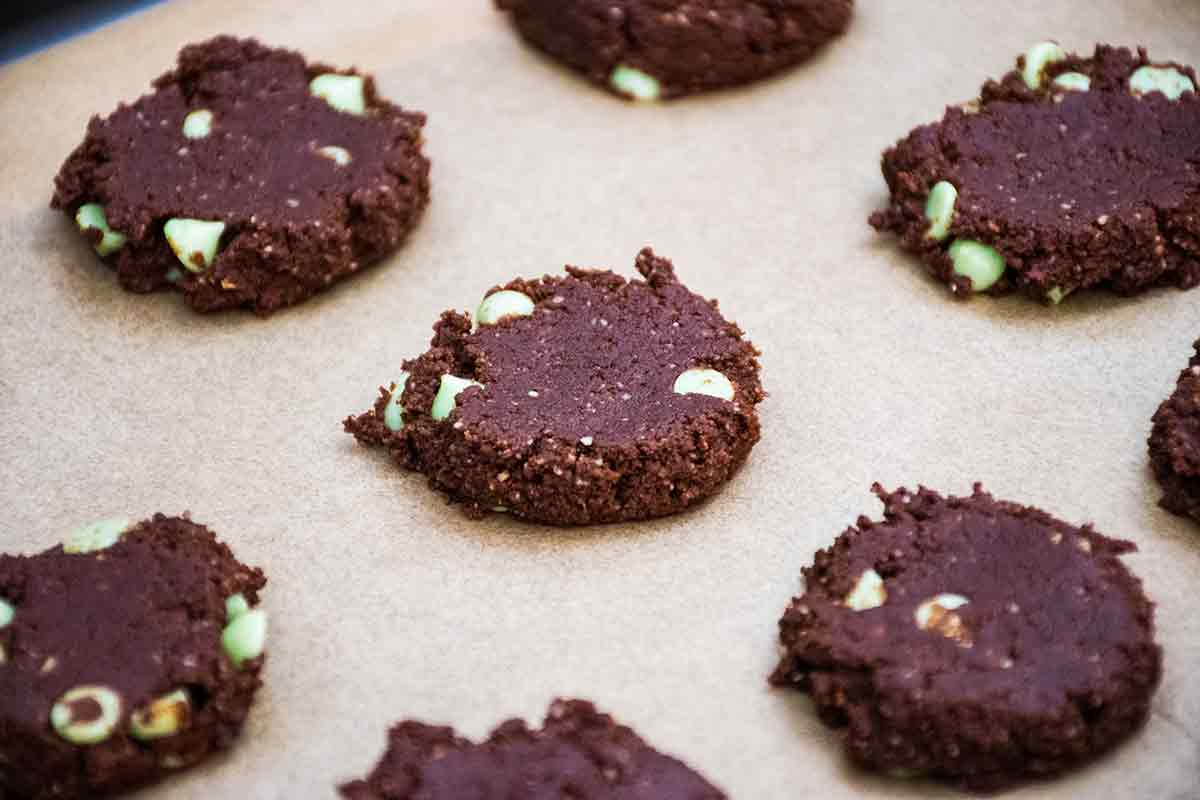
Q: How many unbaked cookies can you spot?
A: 8